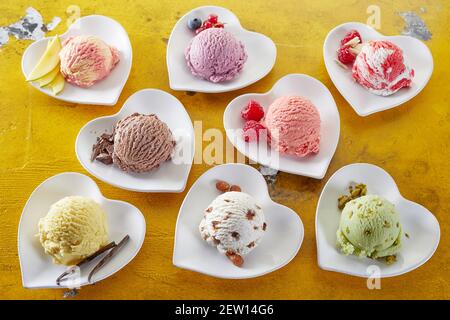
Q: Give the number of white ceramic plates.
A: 8